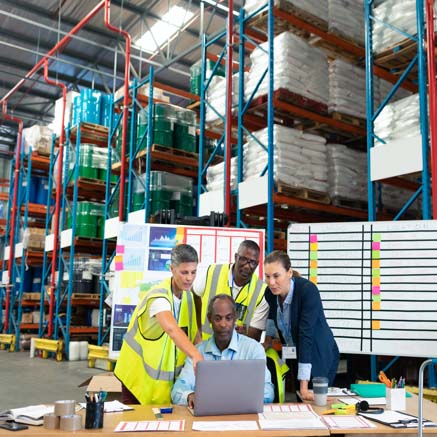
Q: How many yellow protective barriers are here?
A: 3